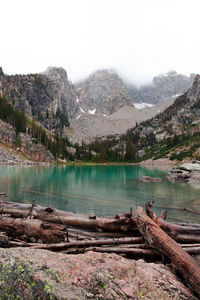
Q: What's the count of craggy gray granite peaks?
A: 3